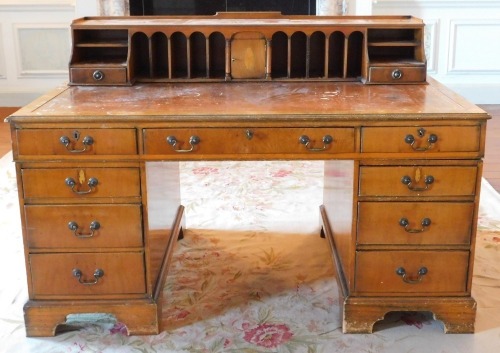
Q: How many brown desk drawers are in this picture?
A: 11